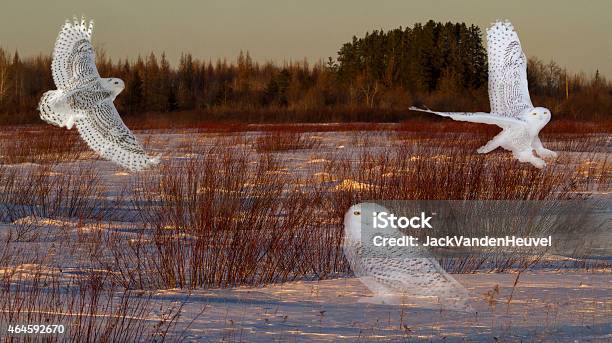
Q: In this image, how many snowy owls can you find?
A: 3